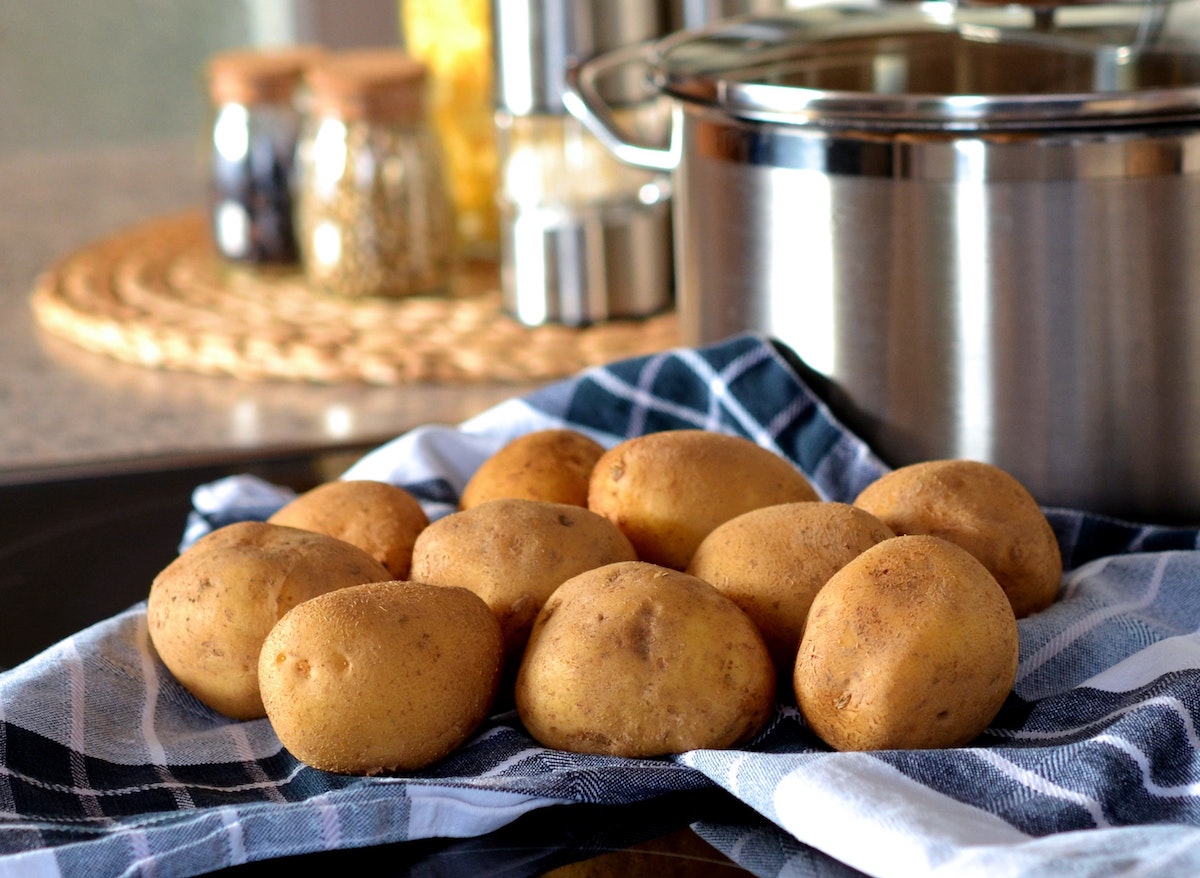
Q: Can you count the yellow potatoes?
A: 10